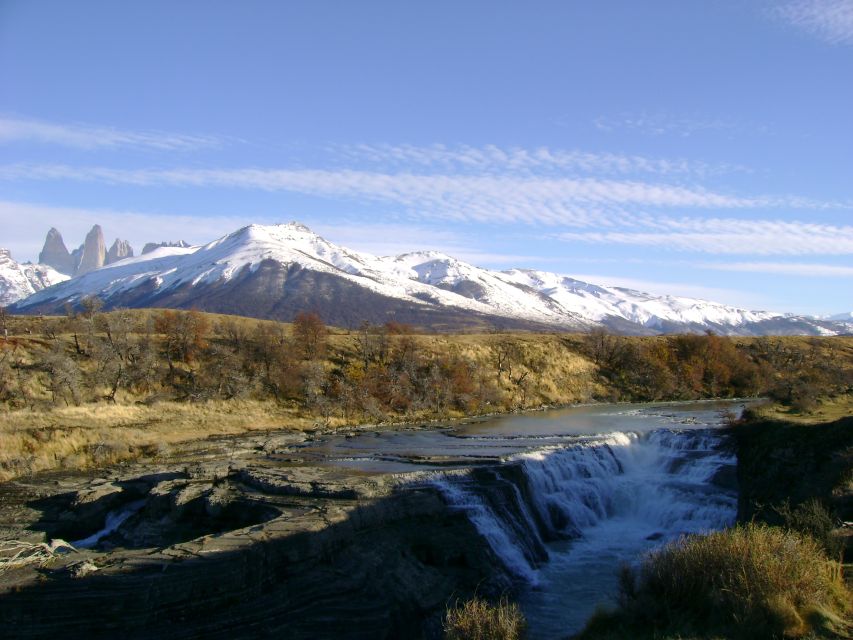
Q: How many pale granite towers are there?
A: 3